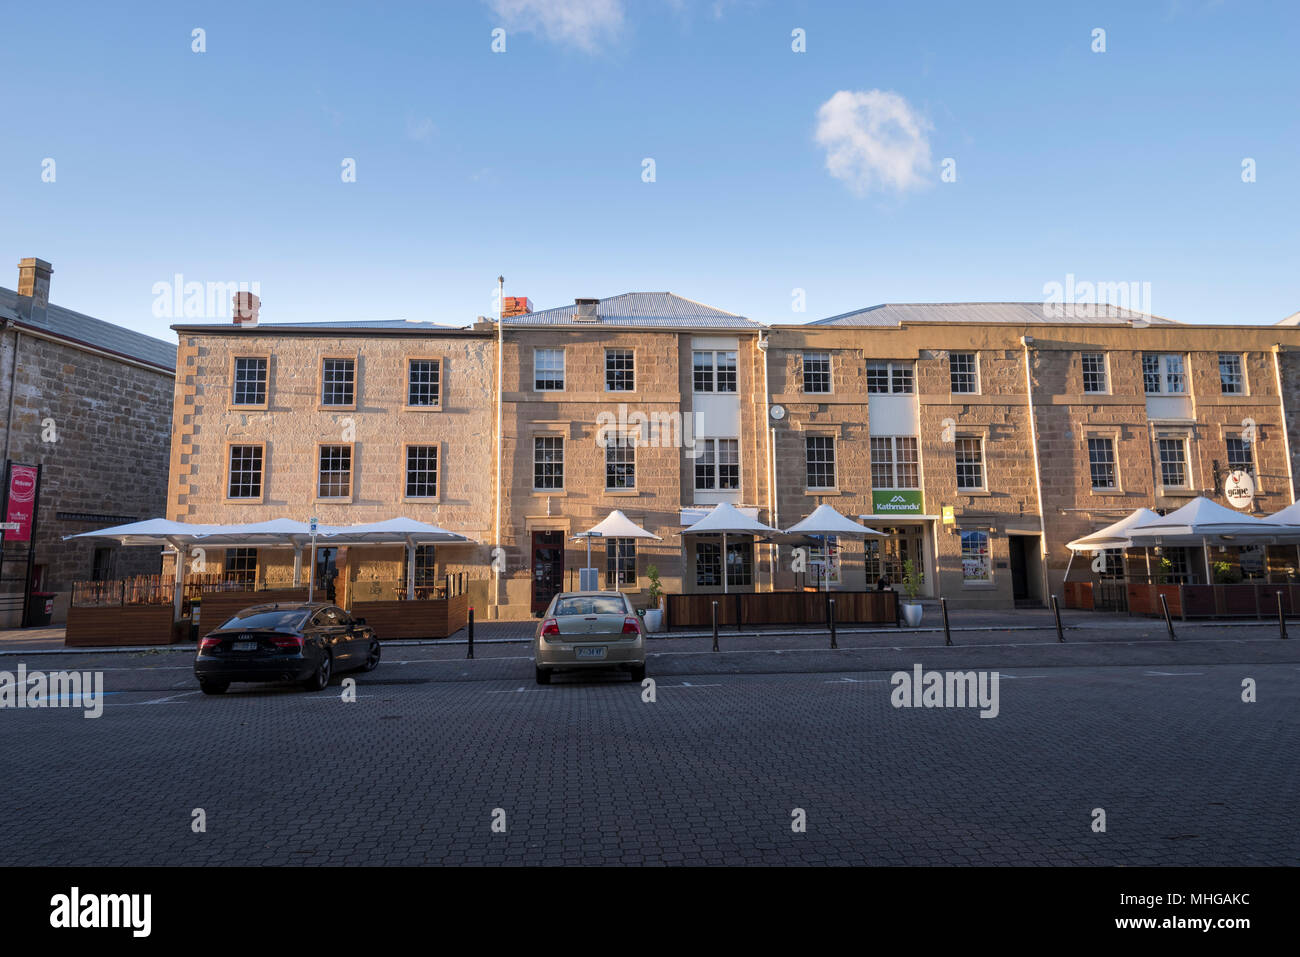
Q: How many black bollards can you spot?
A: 7